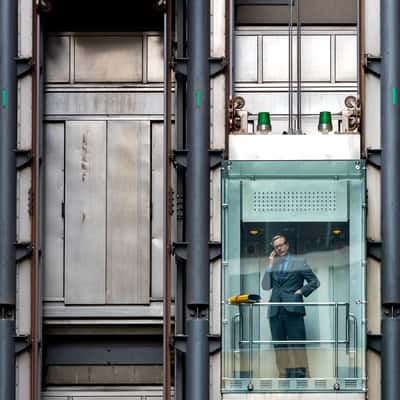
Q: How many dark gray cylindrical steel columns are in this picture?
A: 3